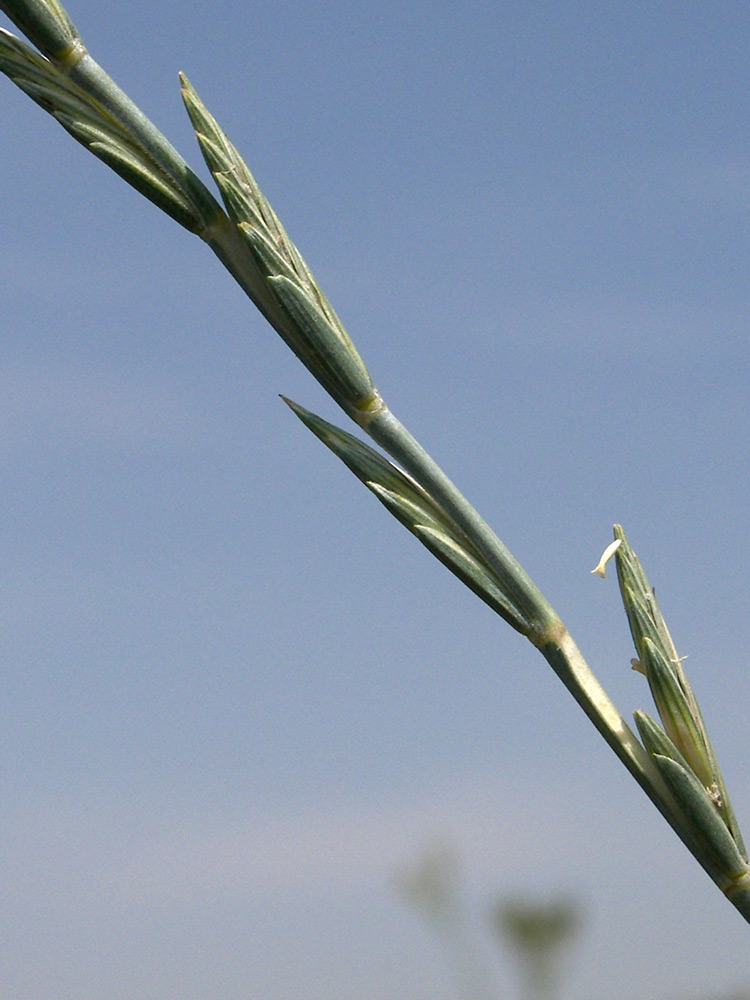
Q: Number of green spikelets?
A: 5